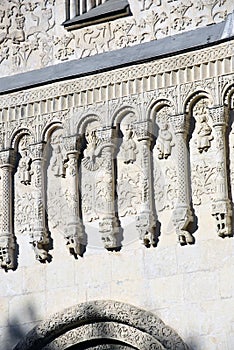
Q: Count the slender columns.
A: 7